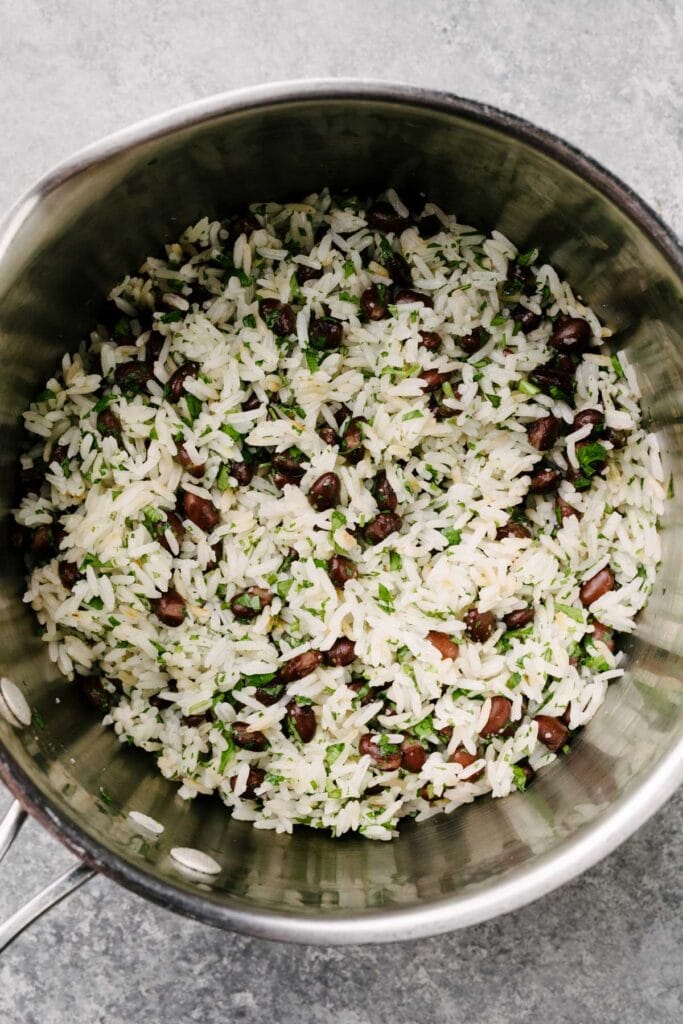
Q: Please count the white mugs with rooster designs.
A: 0